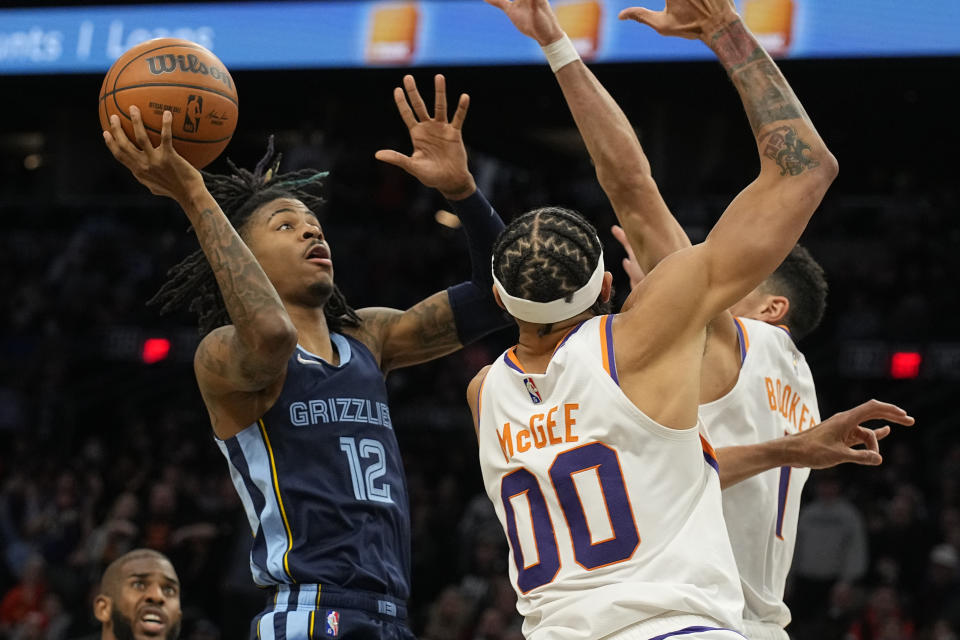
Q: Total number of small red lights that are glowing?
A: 2